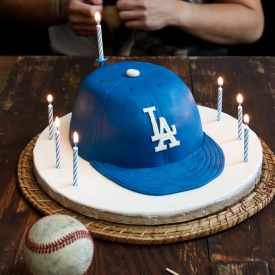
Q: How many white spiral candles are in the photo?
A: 7